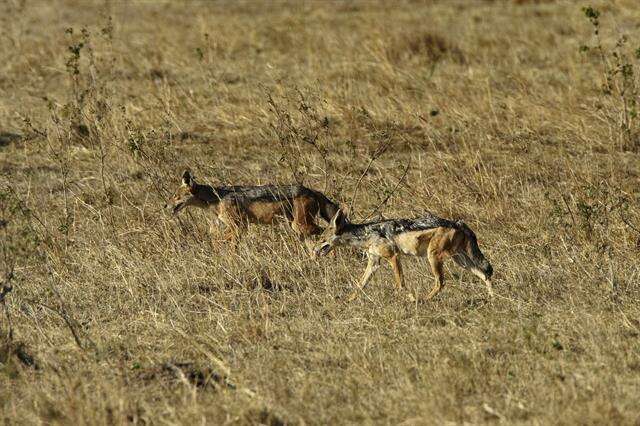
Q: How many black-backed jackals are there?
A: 2